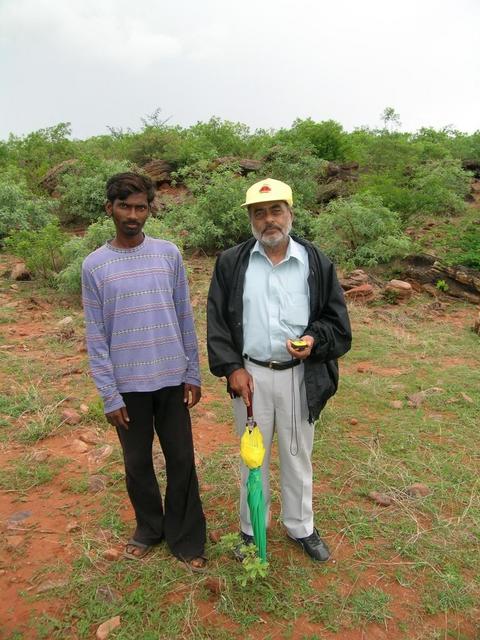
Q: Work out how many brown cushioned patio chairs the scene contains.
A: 0